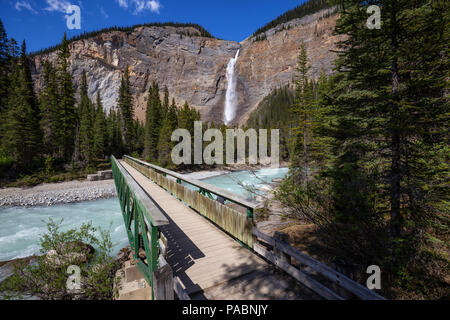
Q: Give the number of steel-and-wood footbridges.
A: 1